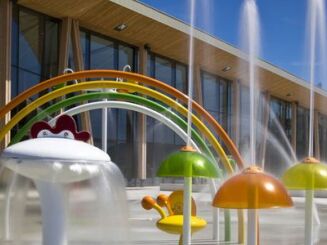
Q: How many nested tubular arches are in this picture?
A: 4